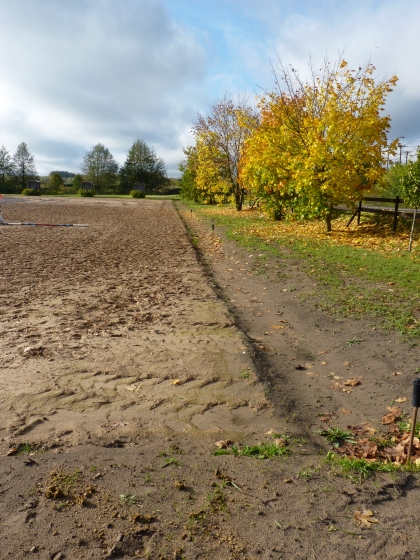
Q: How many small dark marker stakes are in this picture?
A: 3